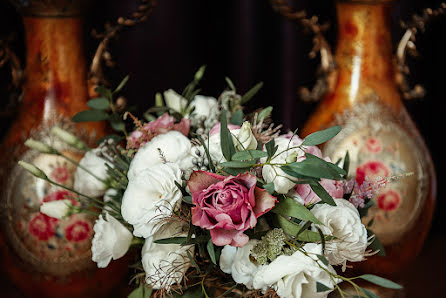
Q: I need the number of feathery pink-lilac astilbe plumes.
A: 1